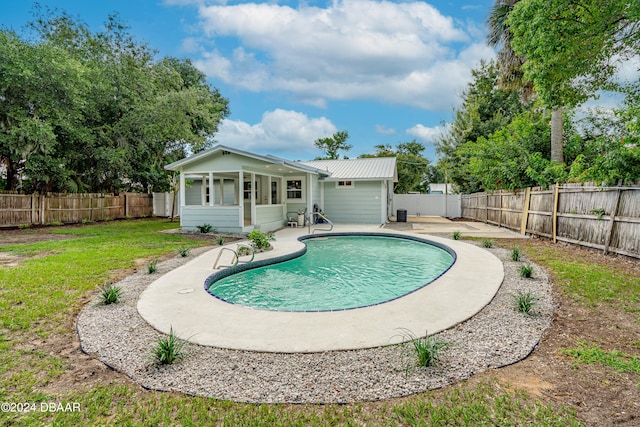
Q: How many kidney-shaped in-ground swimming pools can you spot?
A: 1